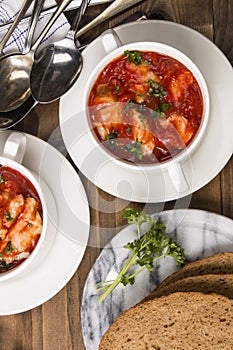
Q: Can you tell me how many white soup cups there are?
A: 2